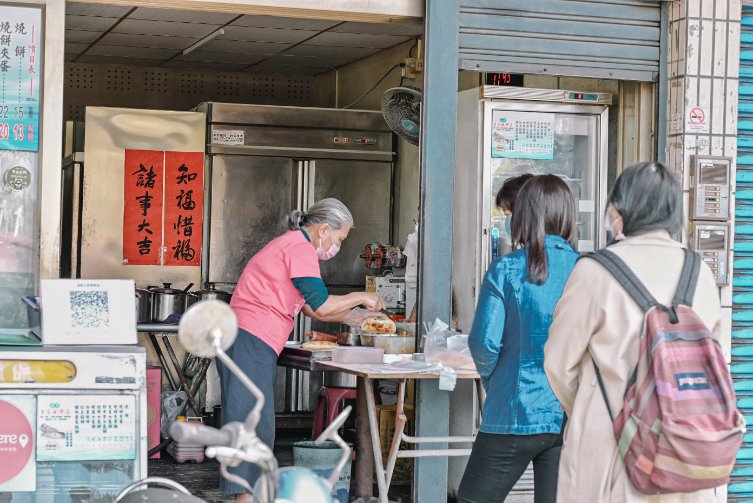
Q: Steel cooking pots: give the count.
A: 3